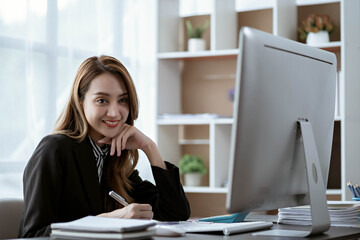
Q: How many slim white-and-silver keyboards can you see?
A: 1